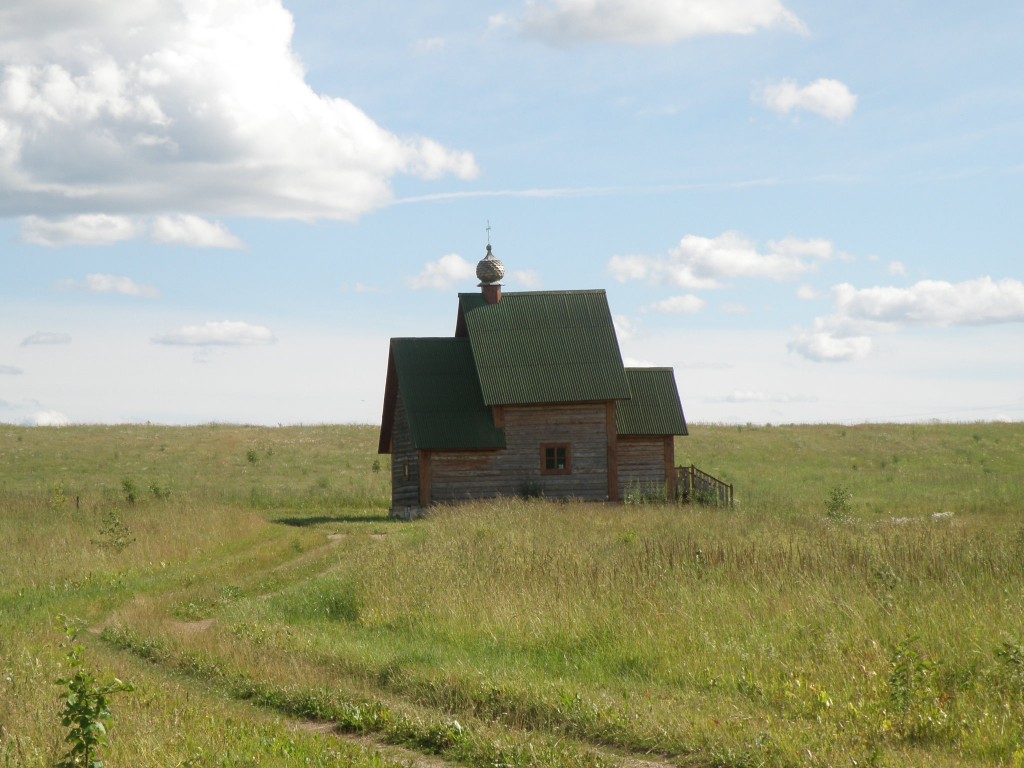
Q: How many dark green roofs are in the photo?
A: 3